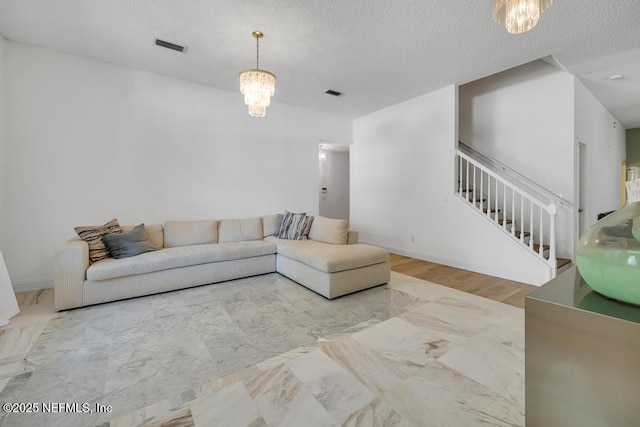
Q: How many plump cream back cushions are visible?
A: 5